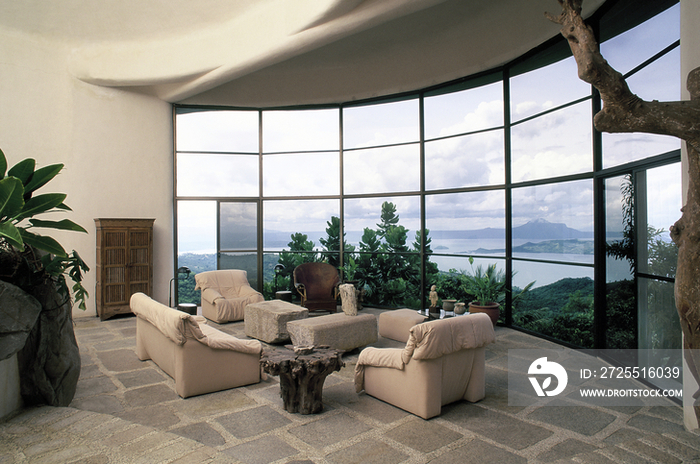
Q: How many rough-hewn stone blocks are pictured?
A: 2